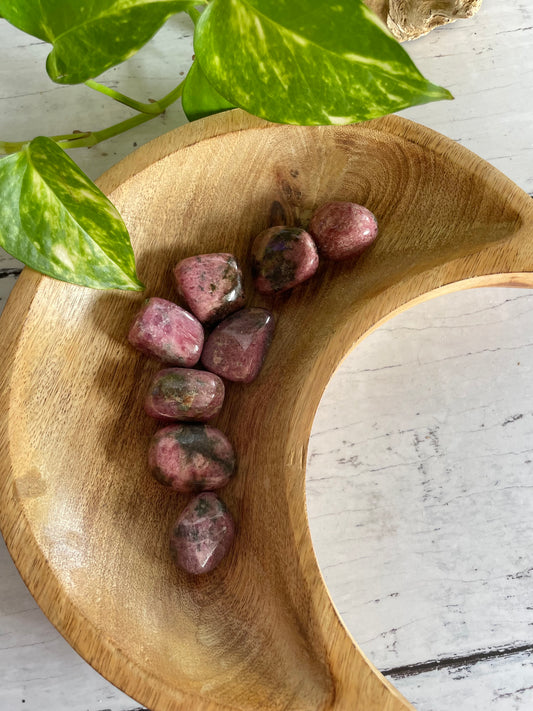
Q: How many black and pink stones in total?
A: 8